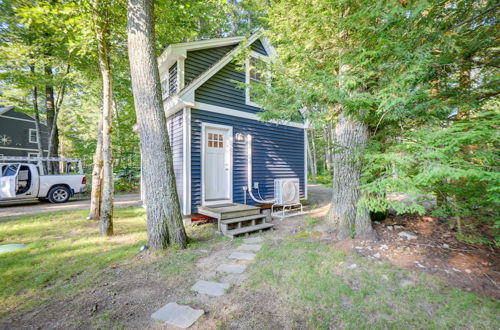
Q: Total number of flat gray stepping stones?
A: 6